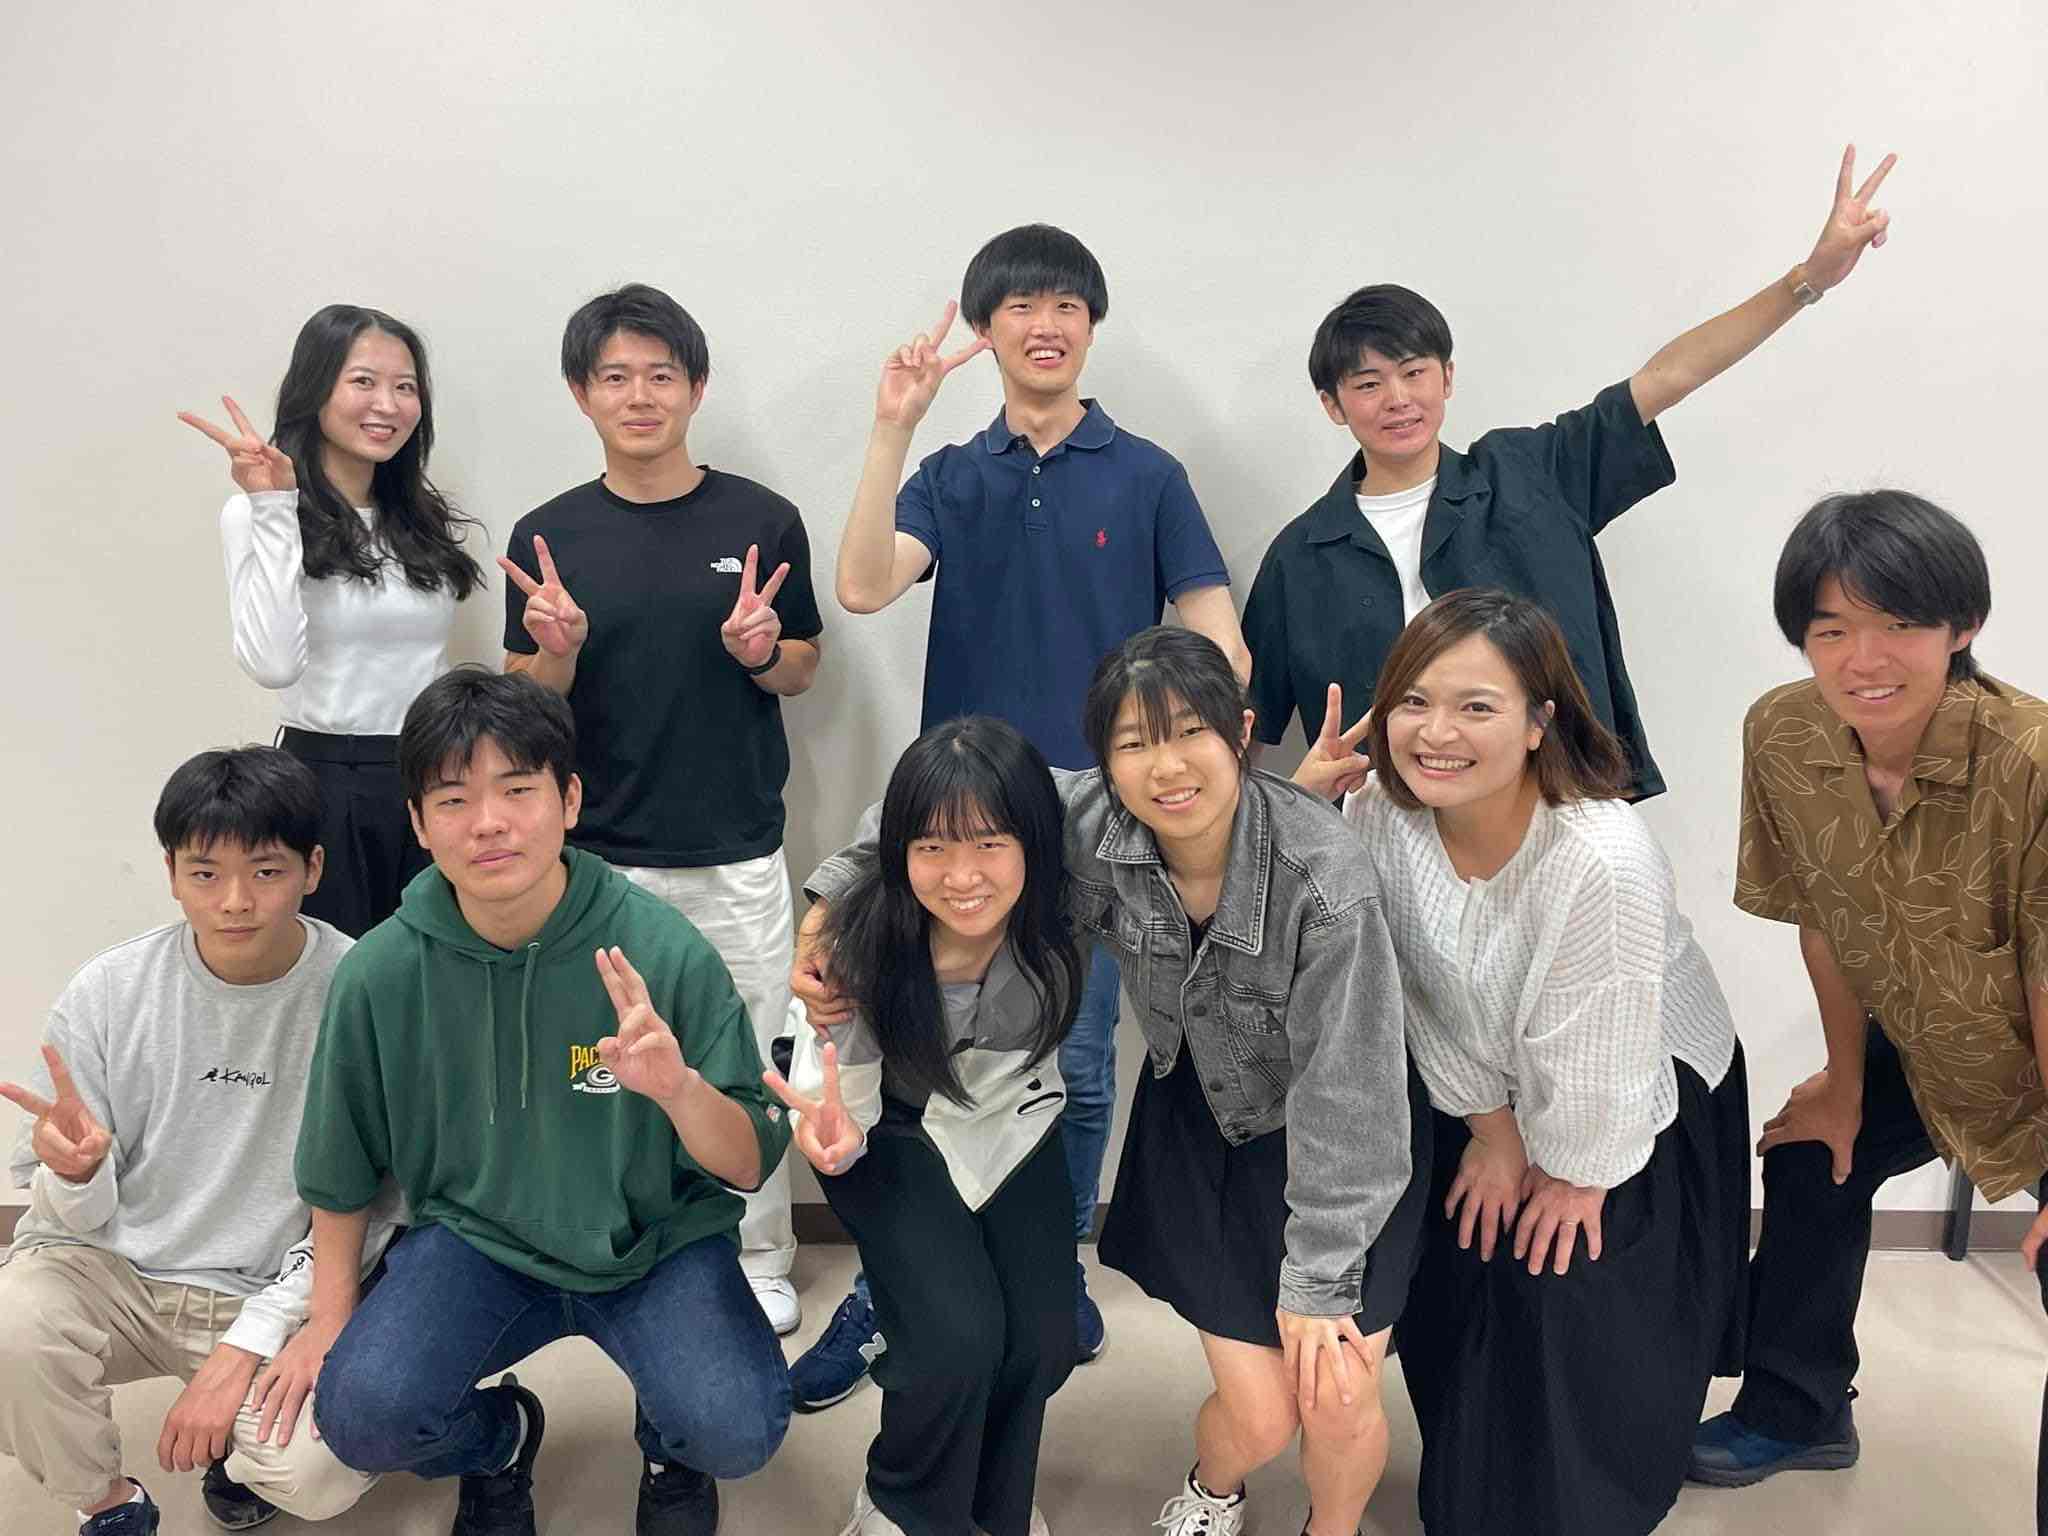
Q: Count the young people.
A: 10